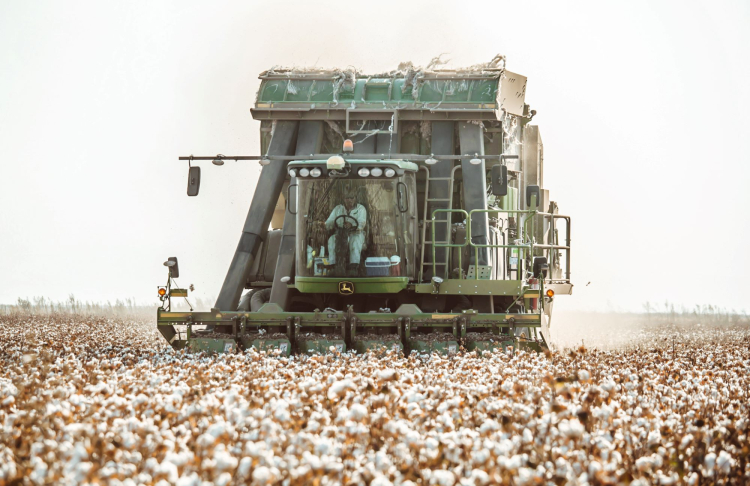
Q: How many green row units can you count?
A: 6